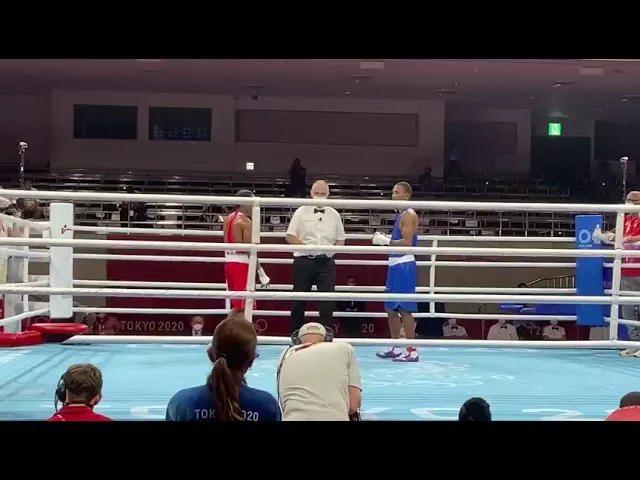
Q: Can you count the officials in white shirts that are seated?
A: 3